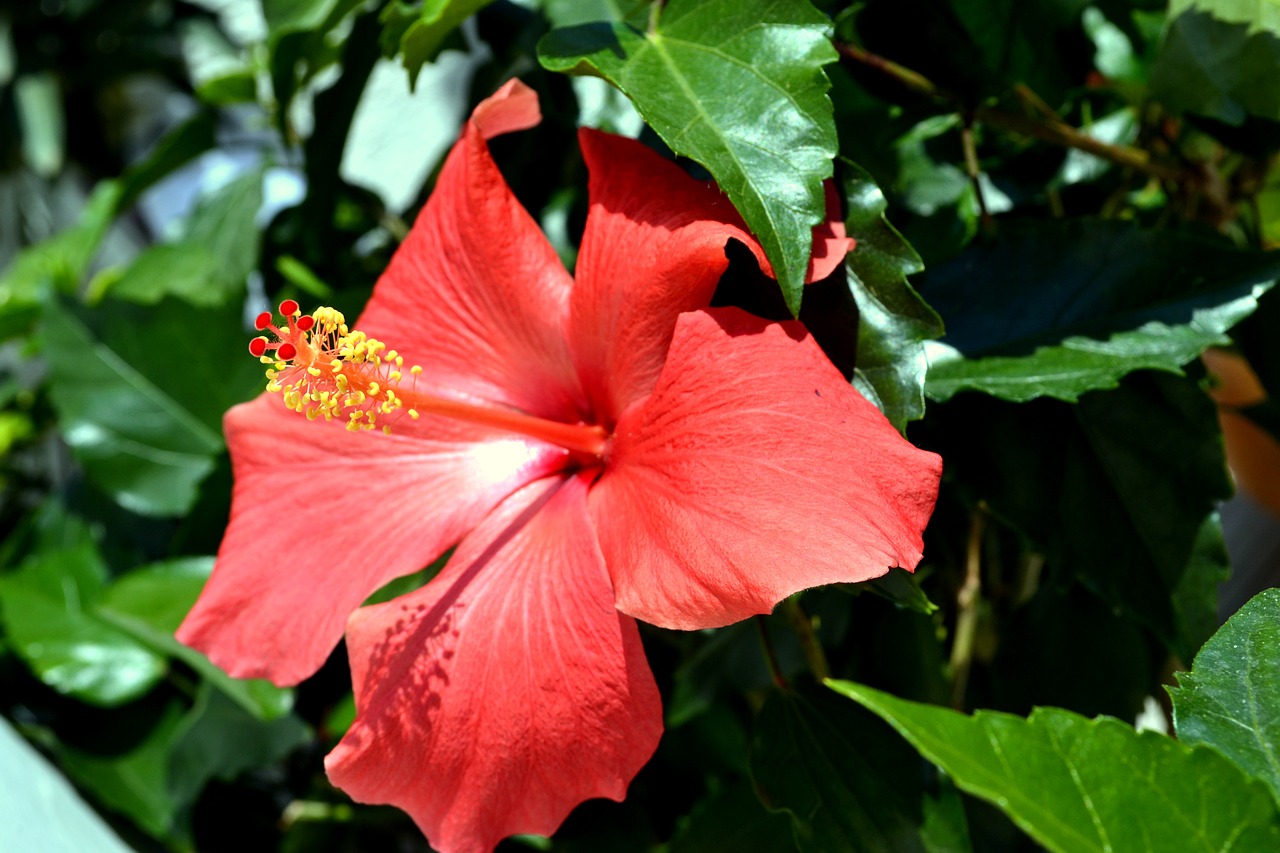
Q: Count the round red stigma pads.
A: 5